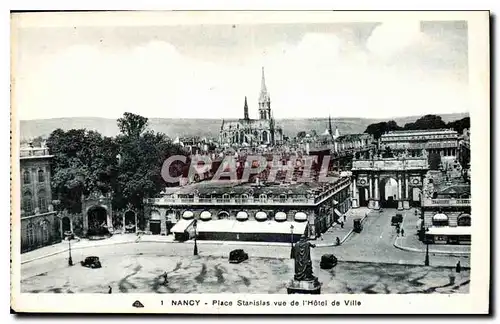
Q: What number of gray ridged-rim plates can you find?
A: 0